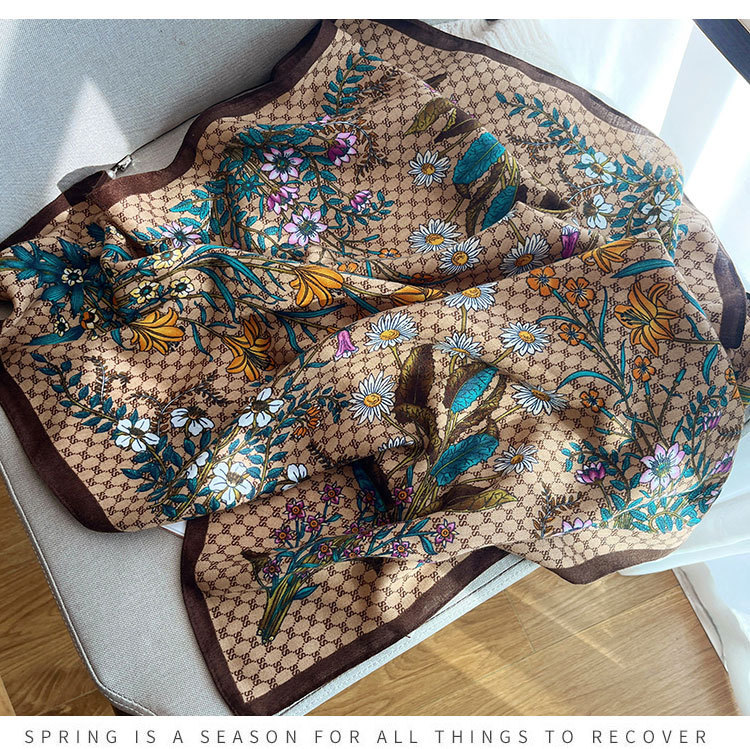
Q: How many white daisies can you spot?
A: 11